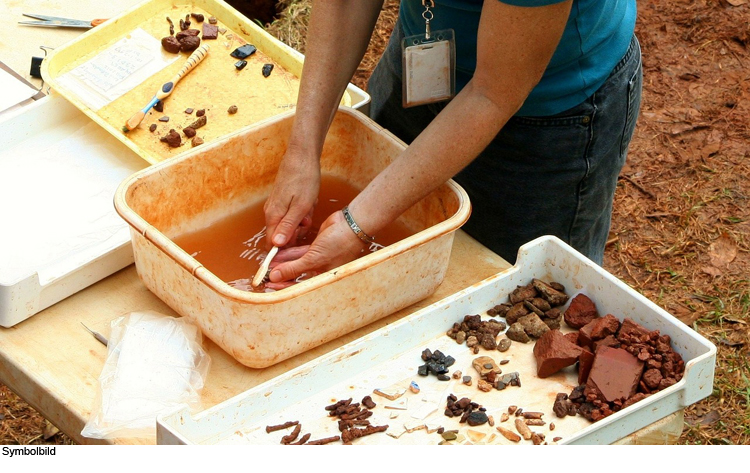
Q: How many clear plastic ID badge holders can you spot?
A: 1